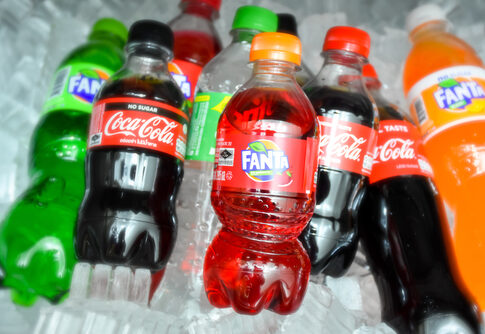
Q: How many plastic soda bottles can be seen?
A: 9